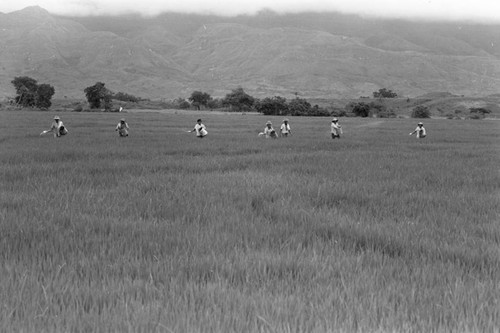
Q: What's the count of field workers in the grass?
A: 7